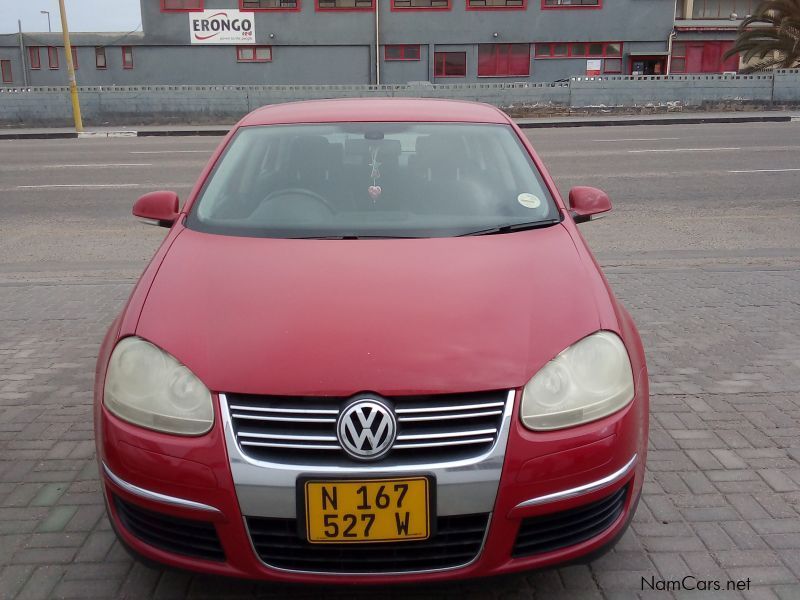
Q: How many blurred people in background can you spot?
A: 0